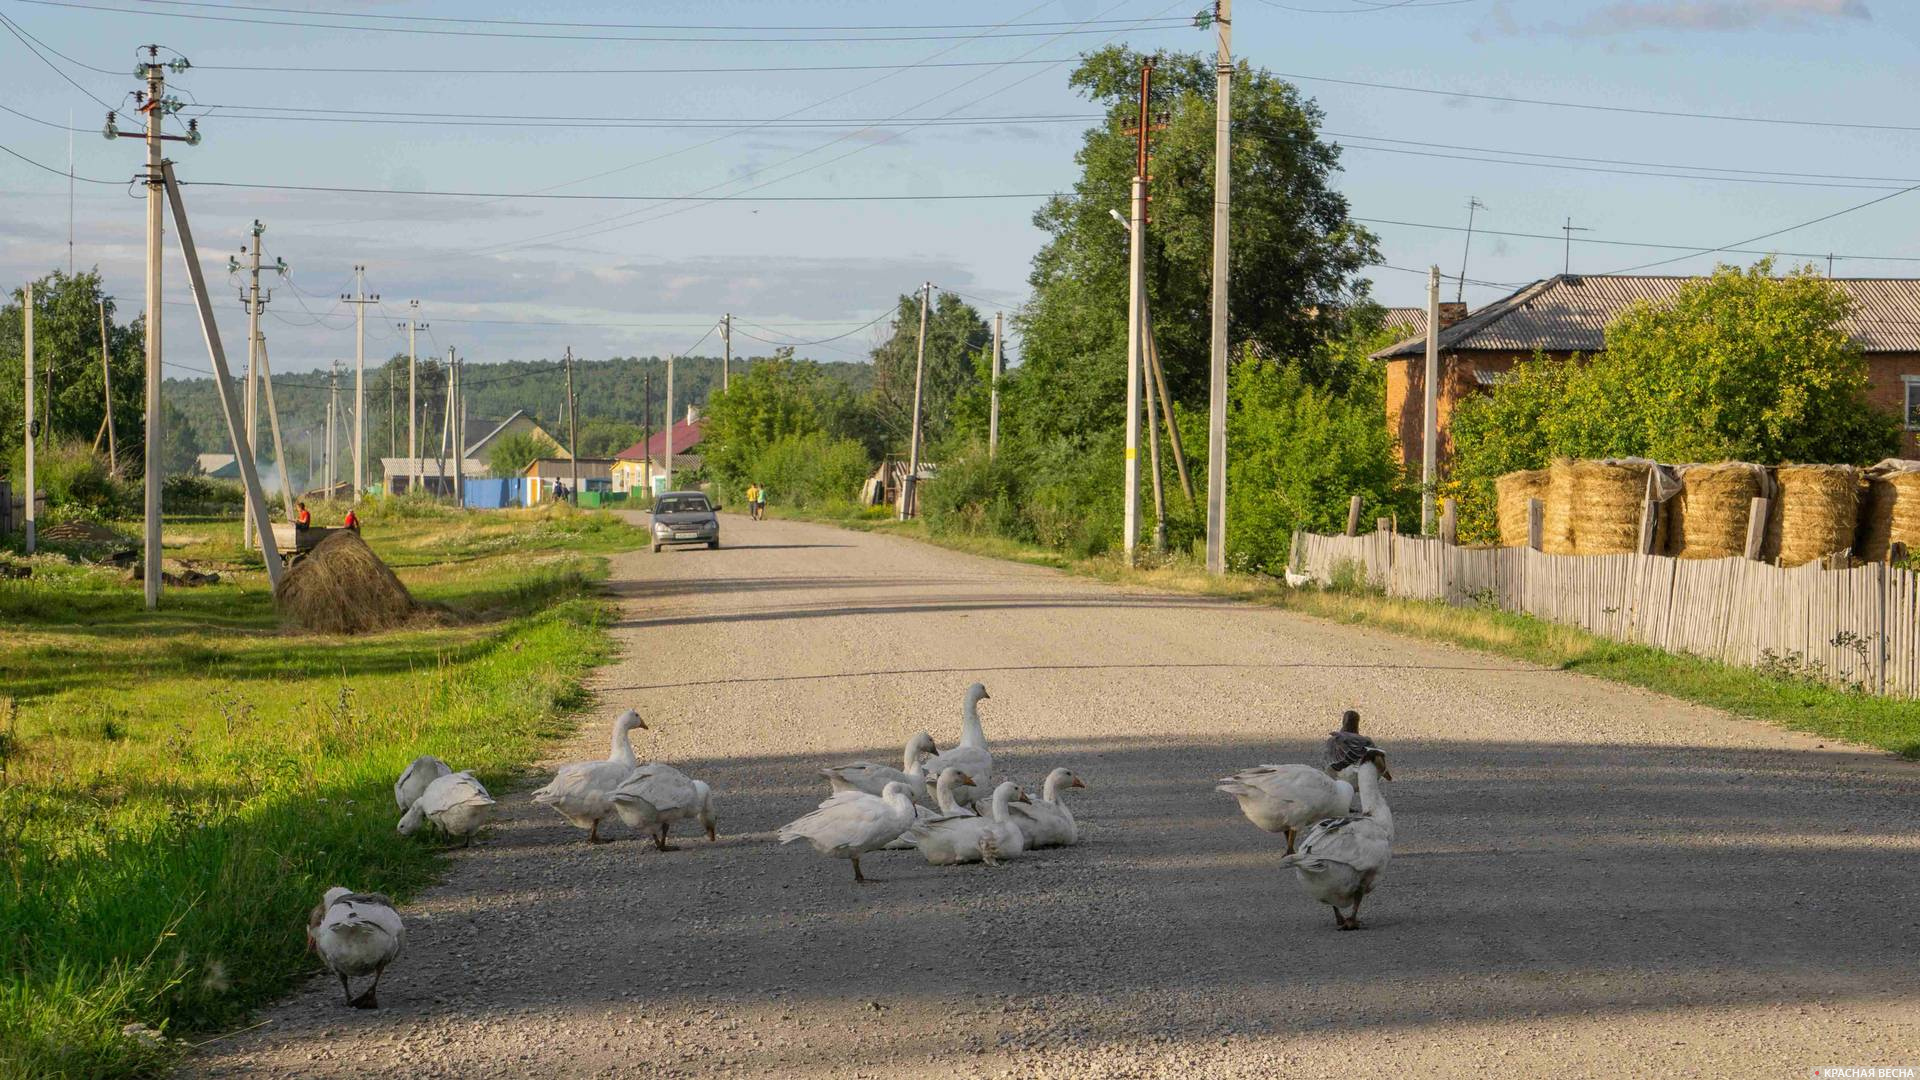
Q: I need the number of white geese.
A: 13